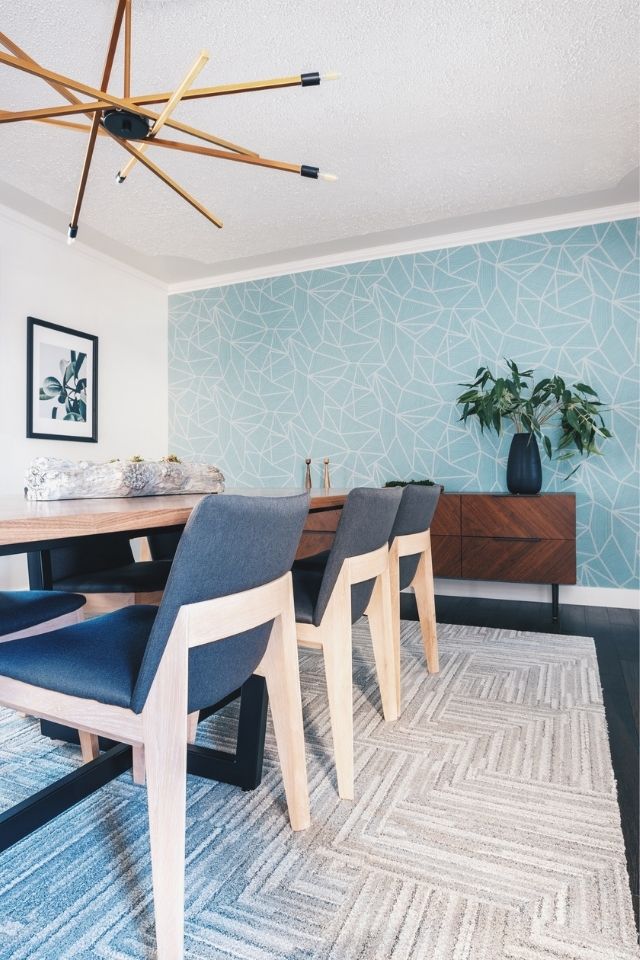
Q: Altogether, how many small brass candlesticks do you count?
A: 2